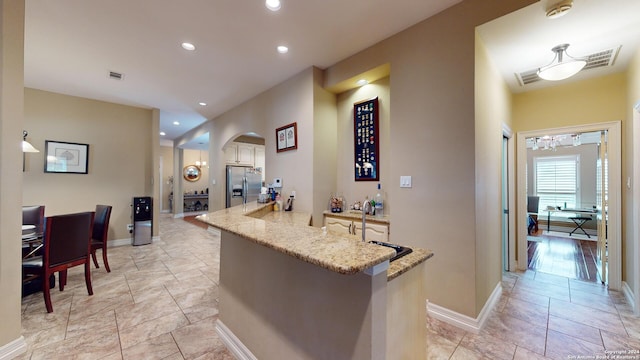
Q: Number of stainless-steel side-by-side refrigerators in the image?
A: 1